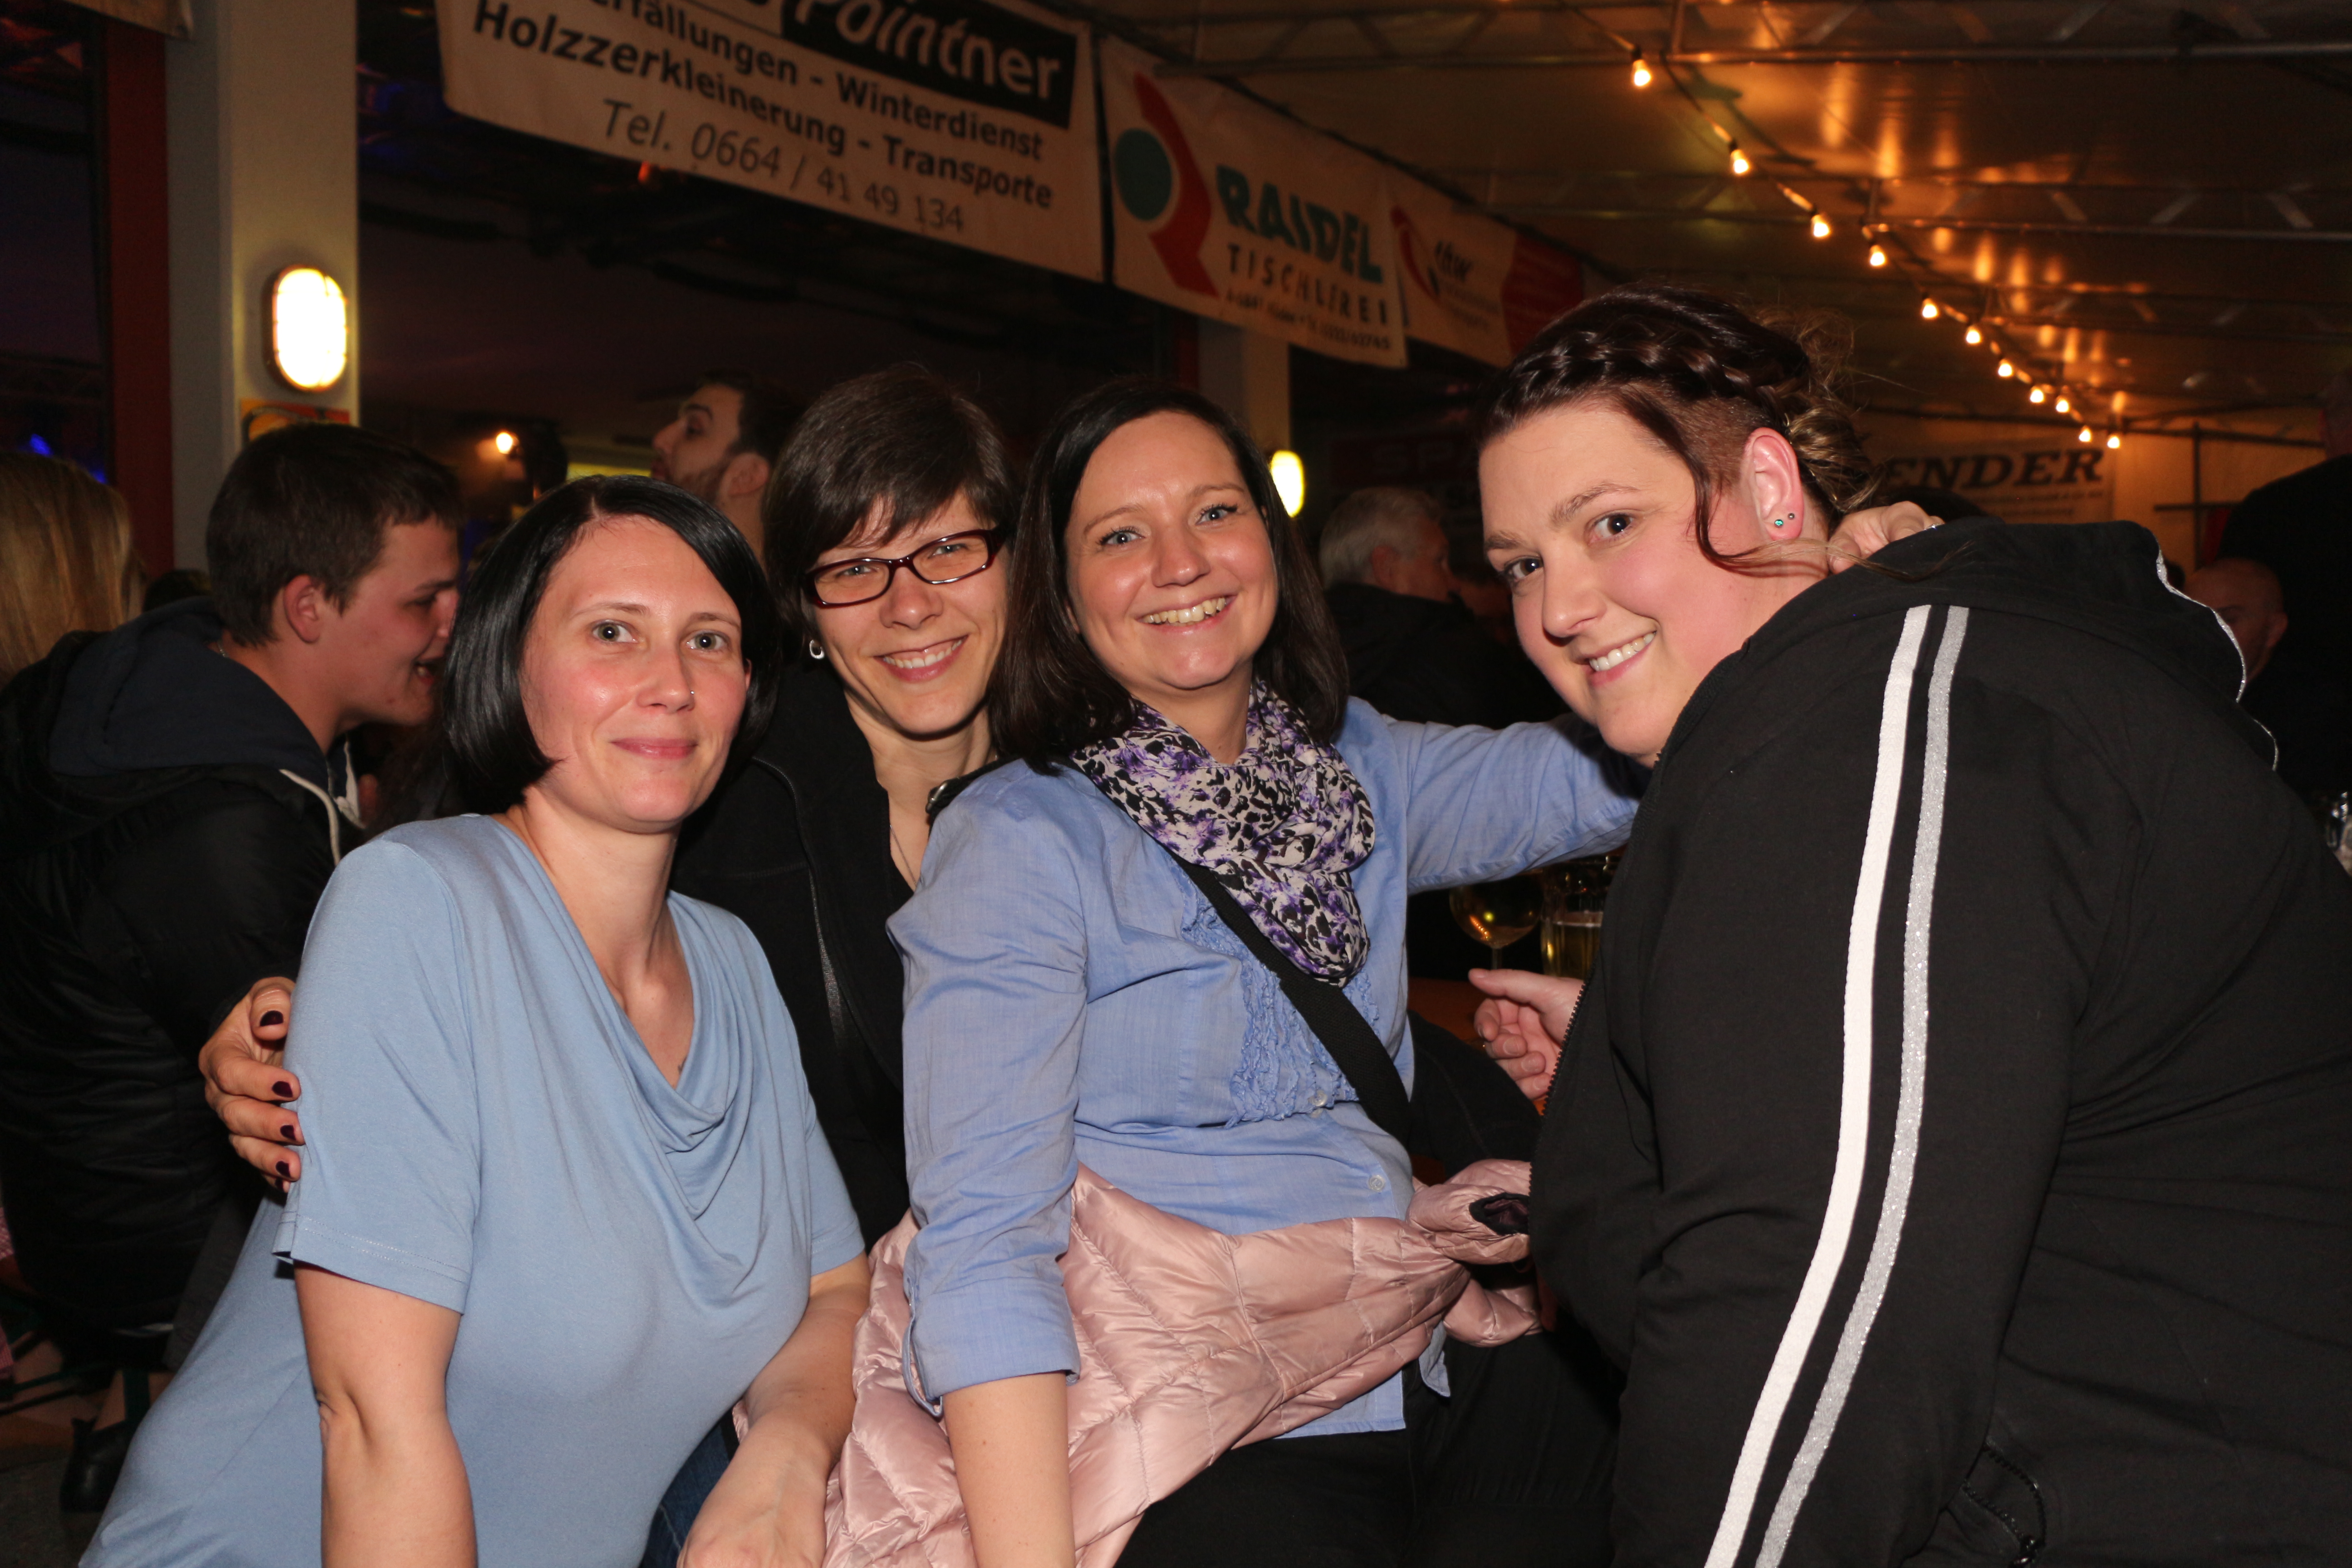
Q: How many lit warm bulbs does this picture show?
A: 11